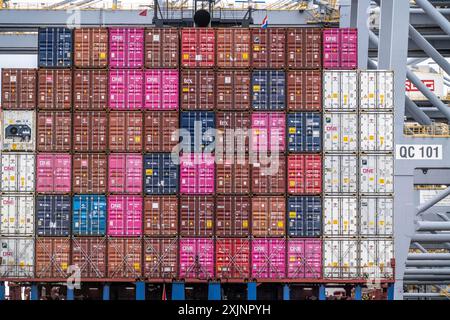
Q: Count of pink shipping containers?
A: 12